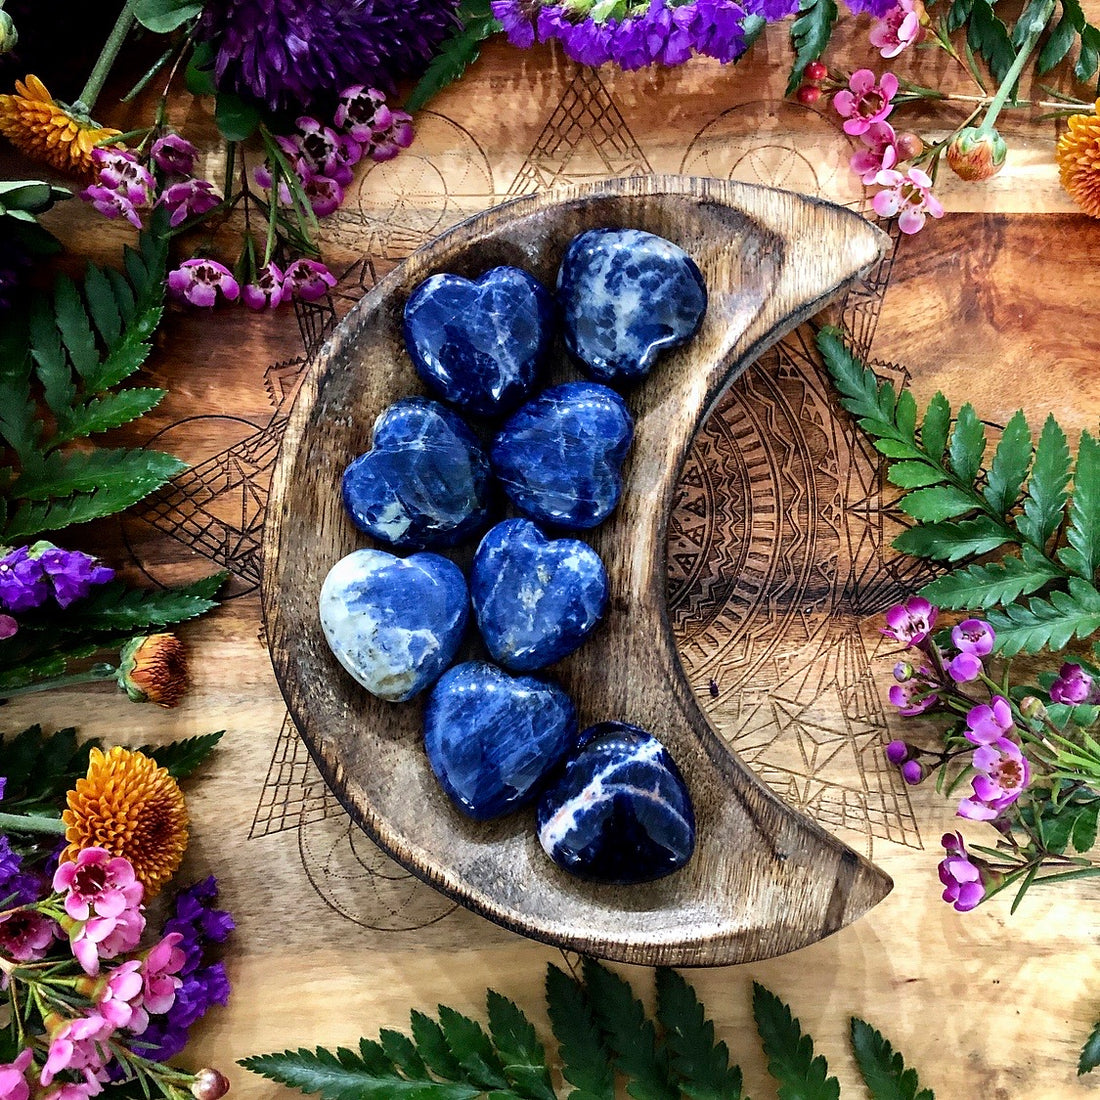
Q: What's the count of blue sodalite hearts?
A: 8